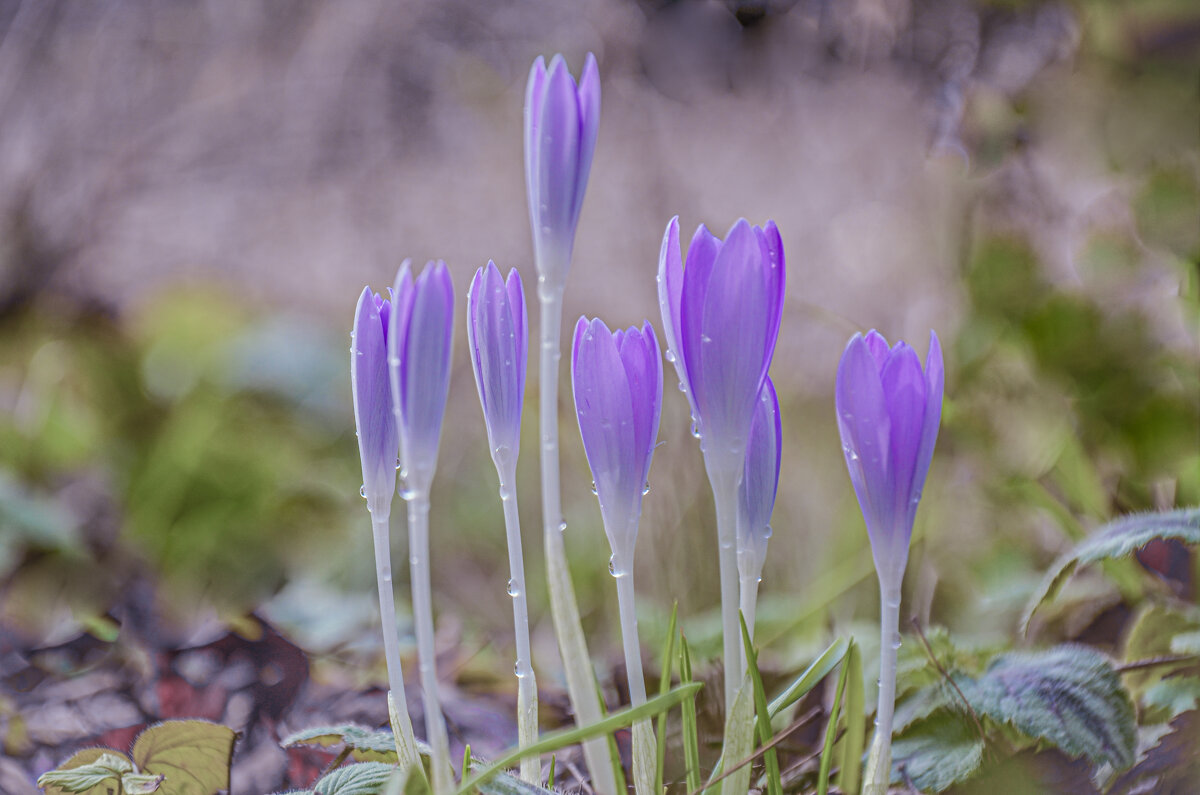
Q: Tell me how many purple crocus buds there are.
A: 8